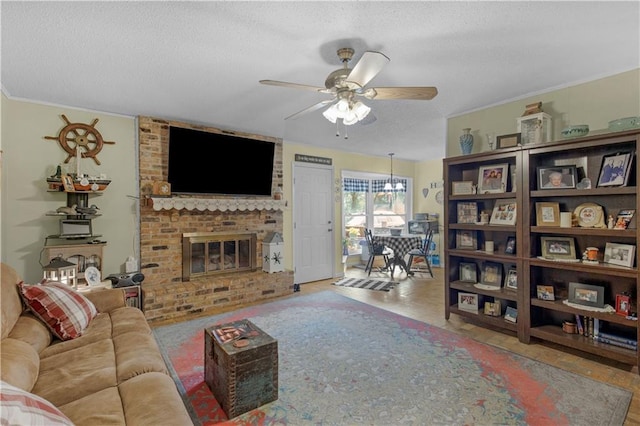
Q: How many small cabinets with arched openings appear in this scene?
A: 1